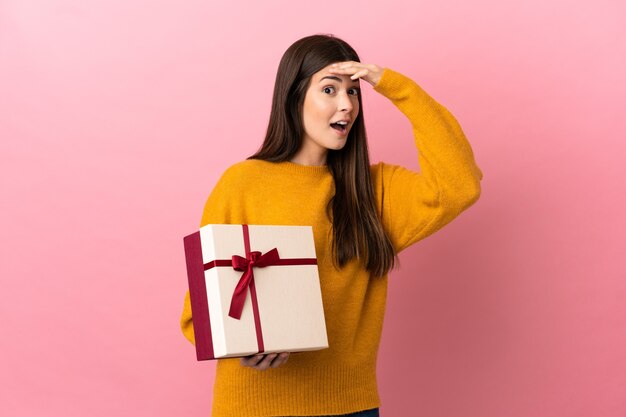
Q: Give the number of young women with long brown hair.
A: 1